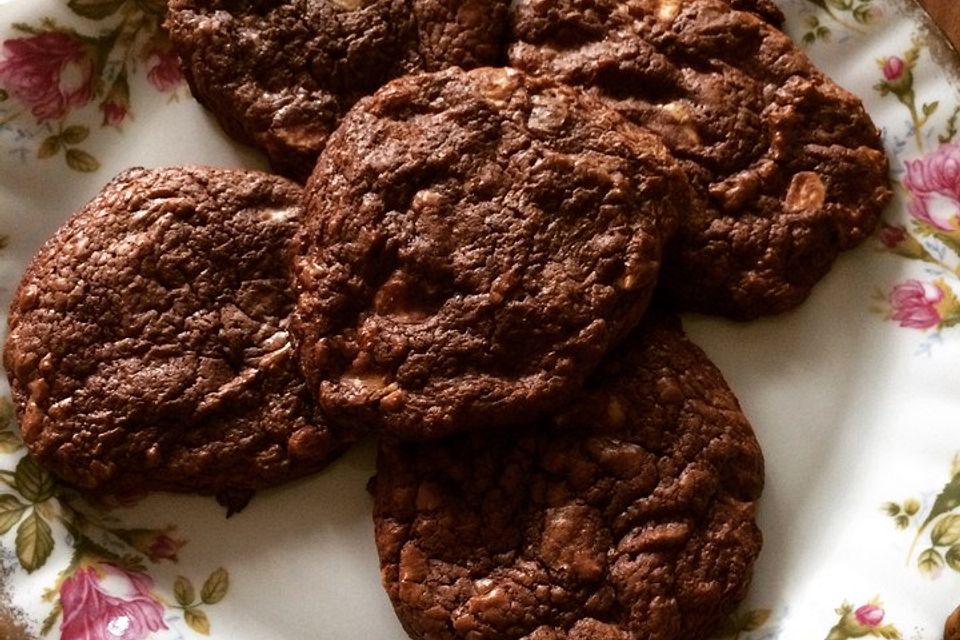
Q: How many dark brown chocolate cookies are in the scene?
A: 5